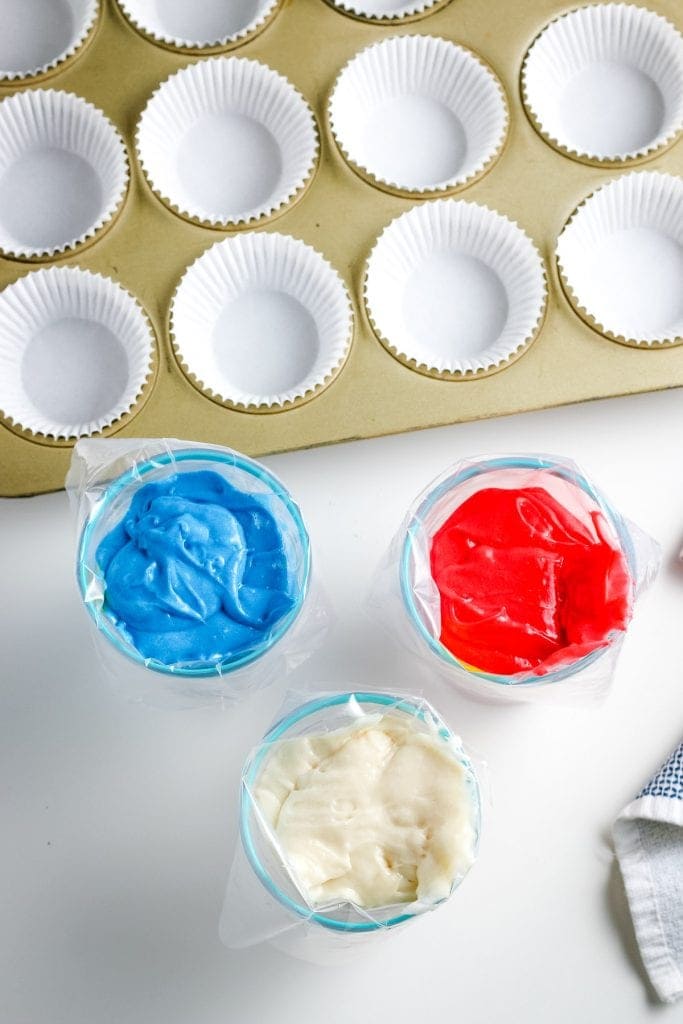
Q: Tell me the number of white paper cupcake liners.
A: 11